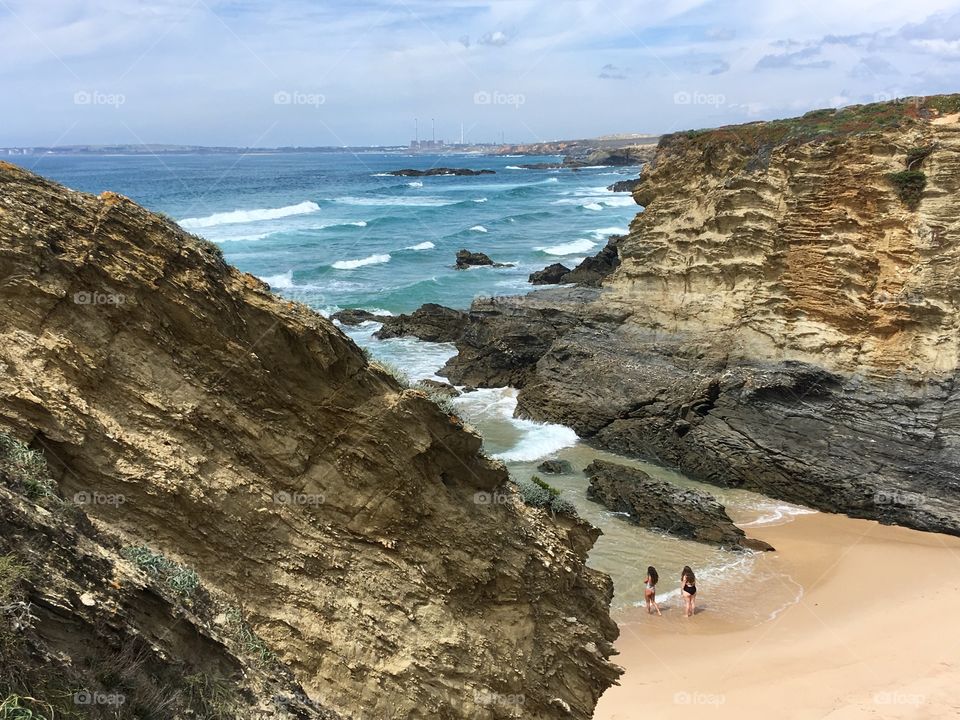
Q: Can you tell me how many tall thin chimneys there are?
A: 3